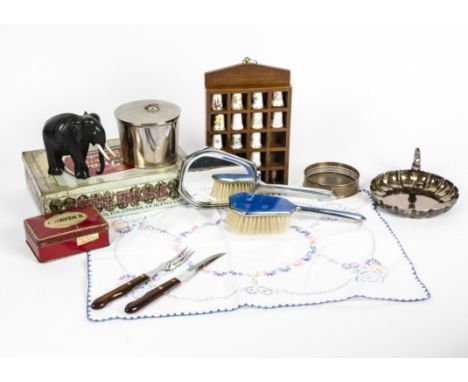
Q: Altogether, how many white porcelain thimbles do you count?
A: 12